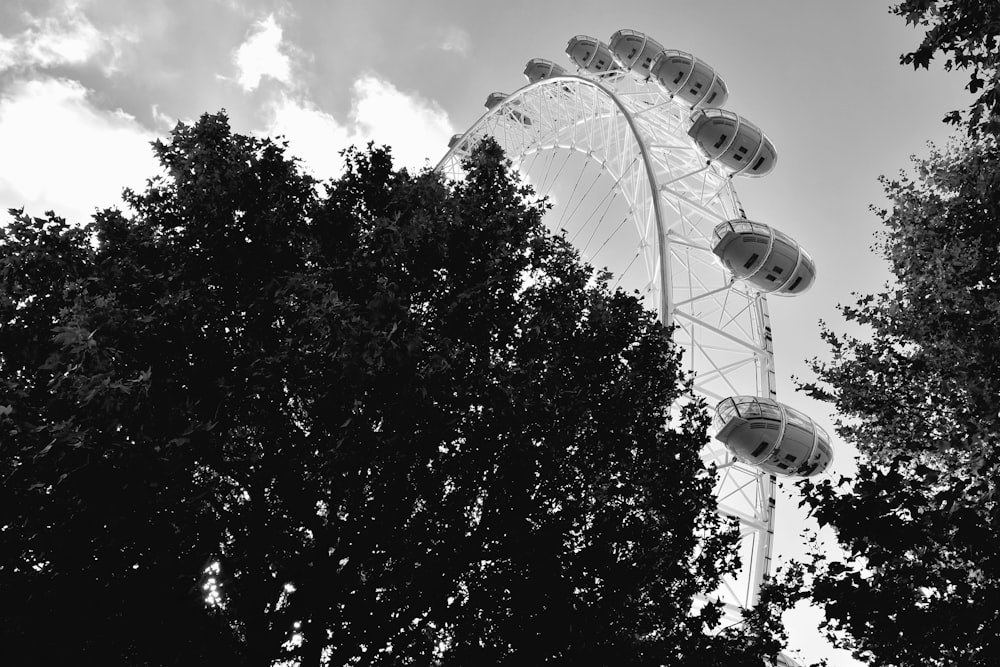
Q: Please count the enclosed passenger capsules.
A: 9